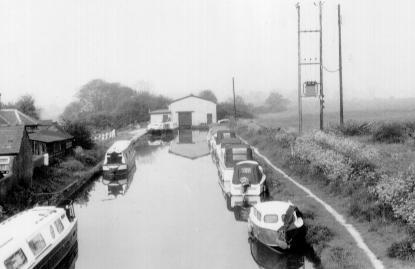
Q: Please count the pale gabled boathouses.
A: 1